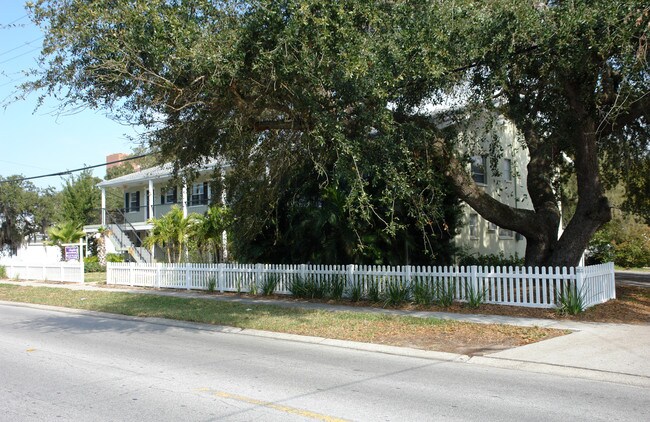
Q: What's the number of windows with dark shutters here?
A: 3